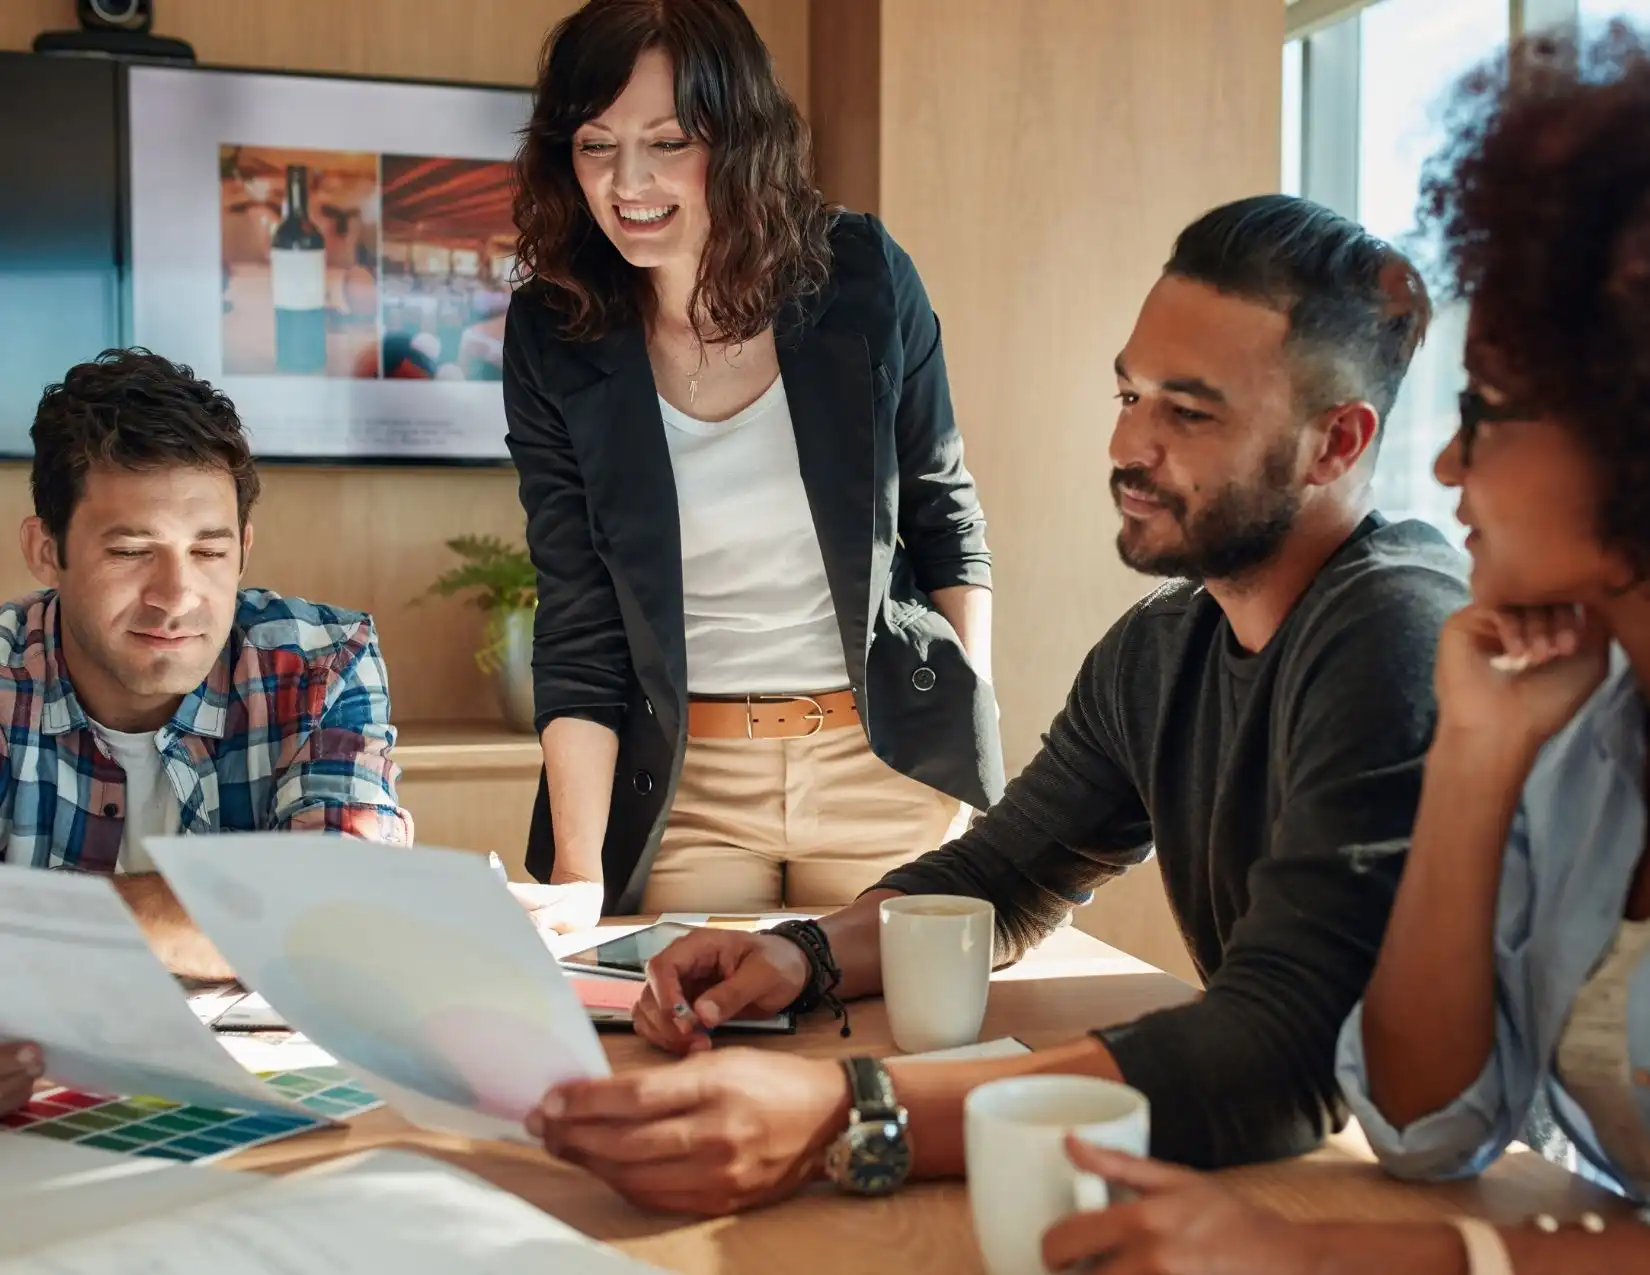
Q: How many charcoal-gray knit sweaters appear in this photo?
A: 1